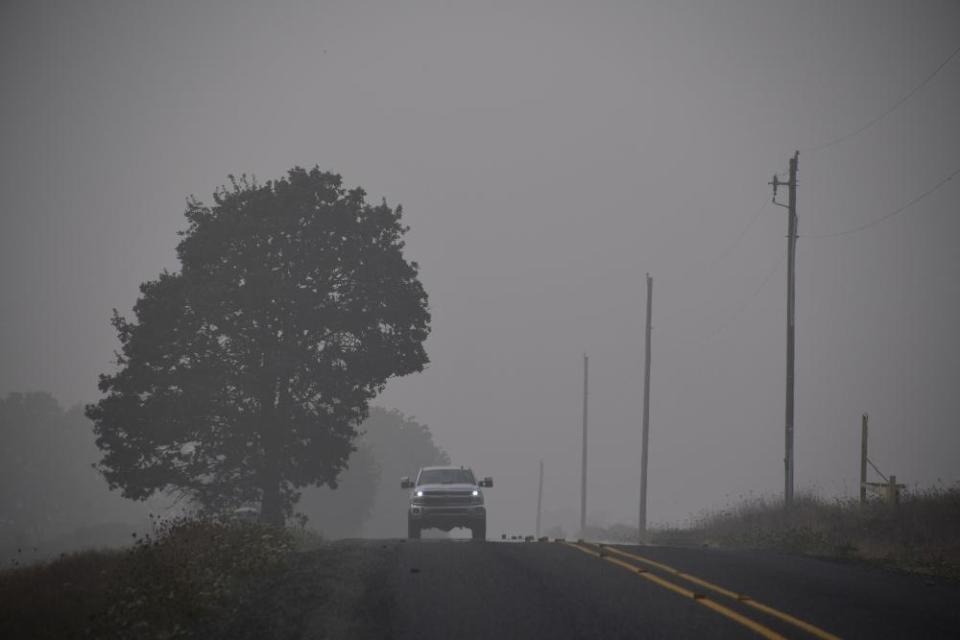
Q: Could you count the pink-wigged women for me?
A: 0